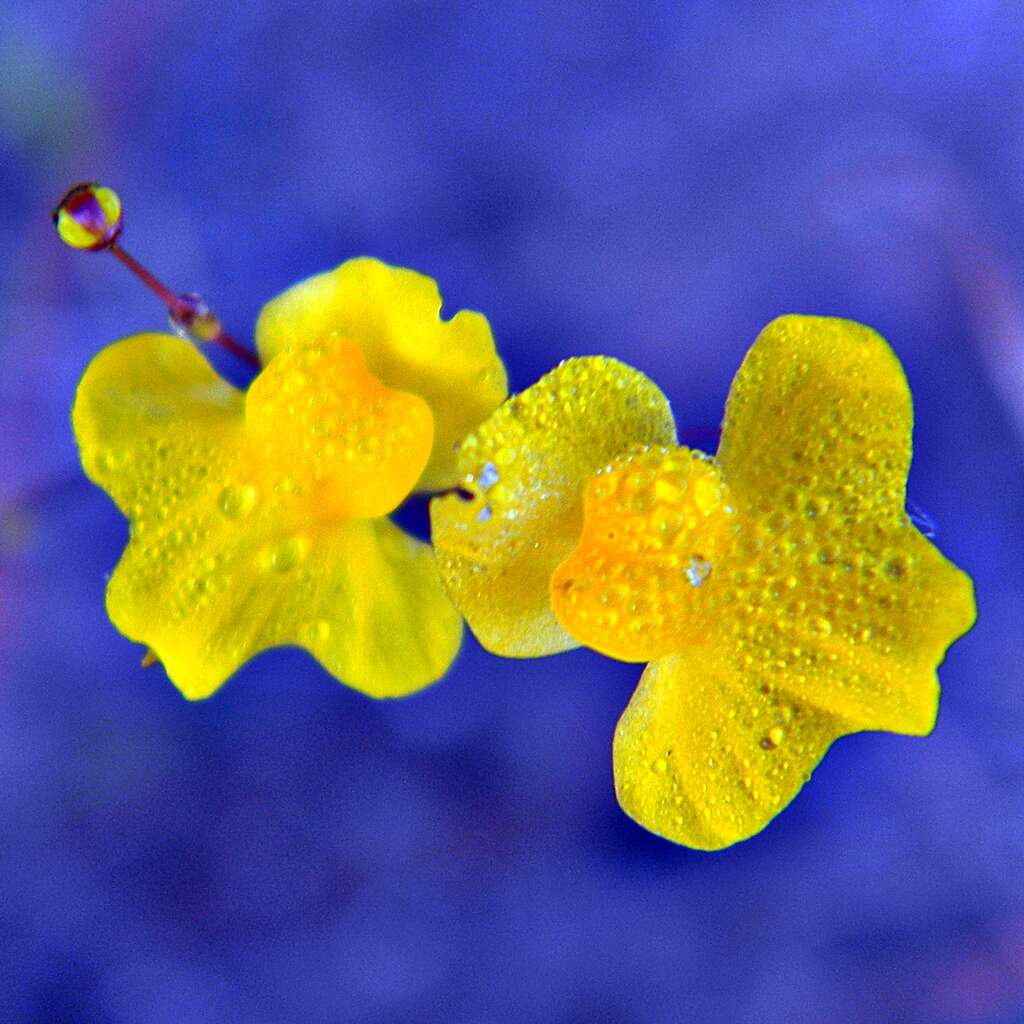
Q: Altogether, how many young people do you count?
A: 0